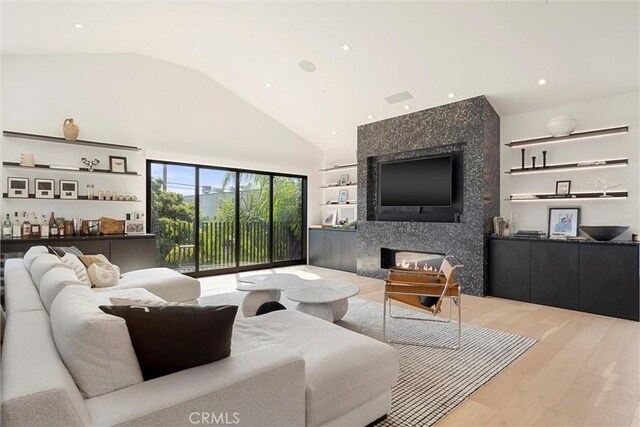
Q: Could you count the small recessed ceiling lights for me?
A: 8